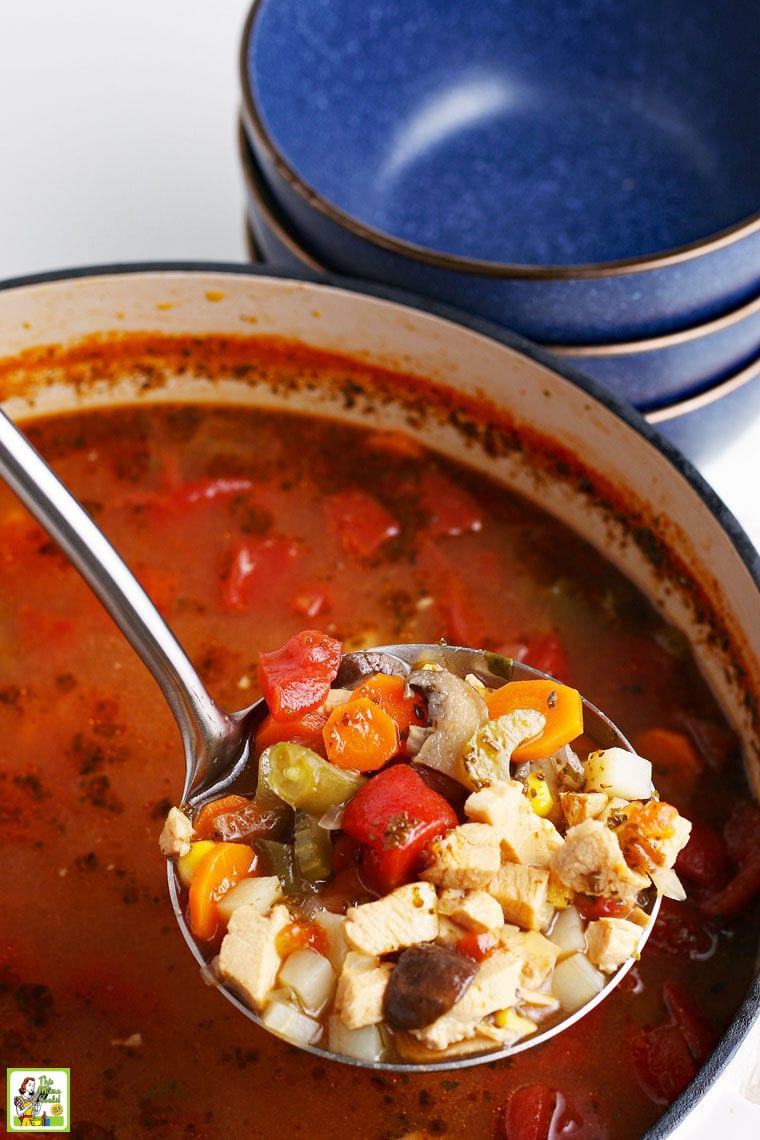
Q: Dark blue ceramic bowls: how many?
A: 3